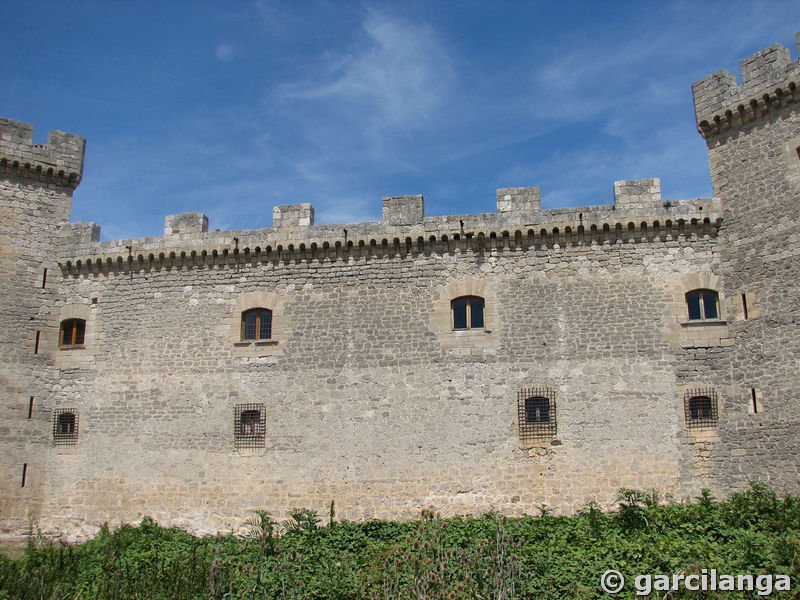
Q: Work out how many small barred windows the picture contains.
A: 4